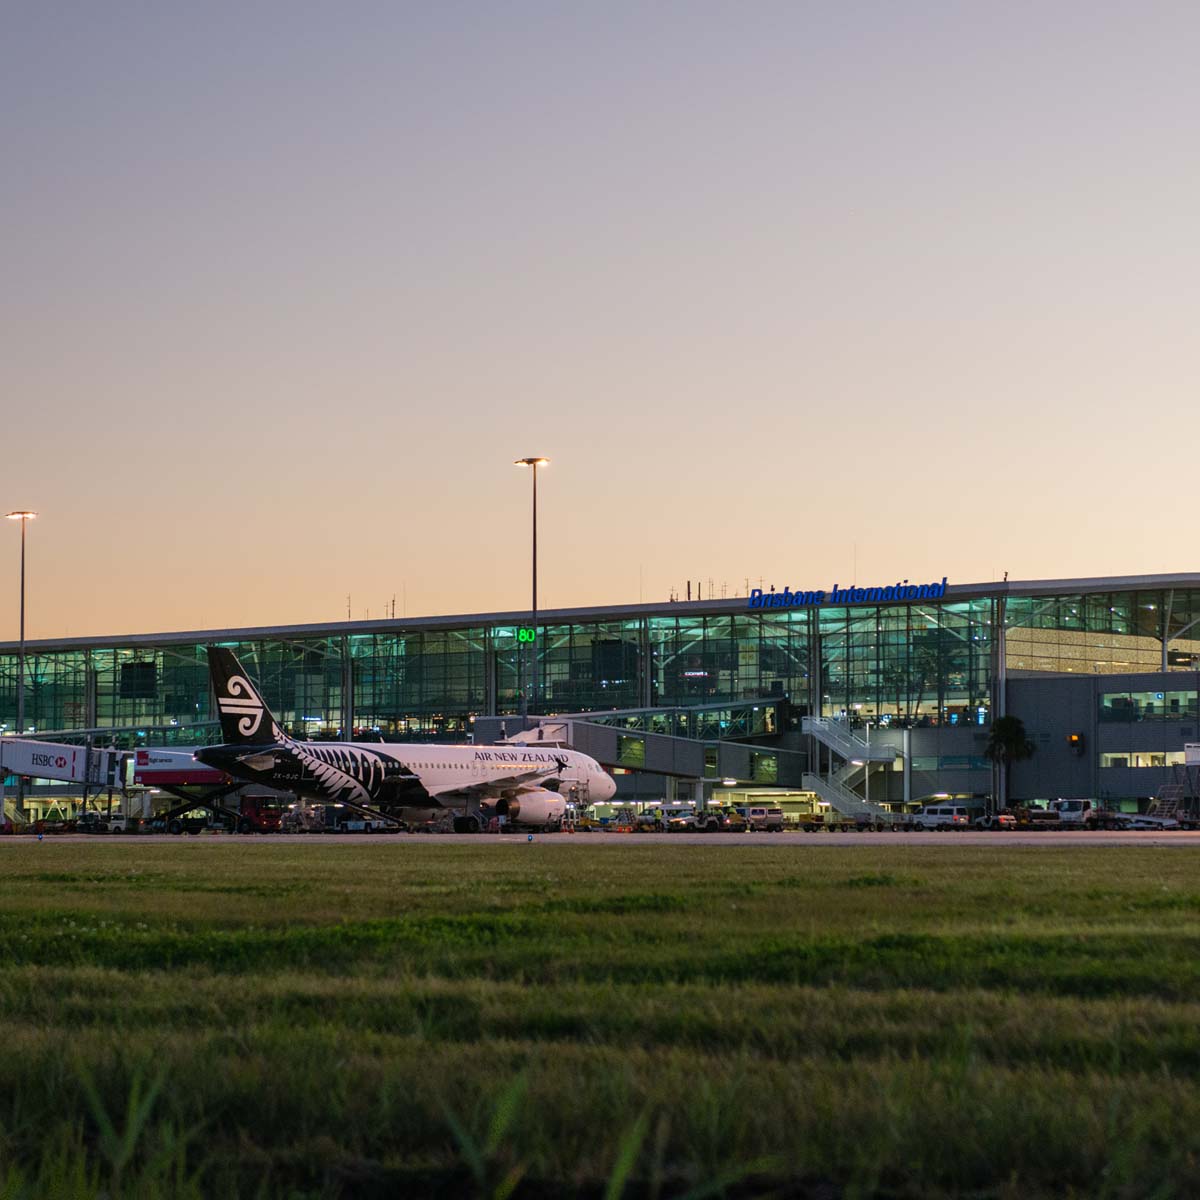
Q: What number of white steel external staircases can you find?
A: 1